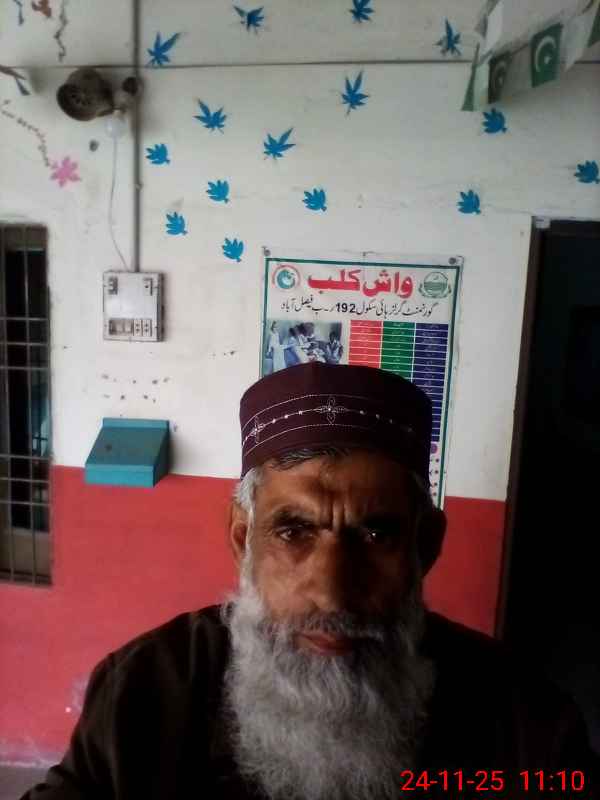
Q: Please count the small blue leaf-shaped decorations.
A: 15